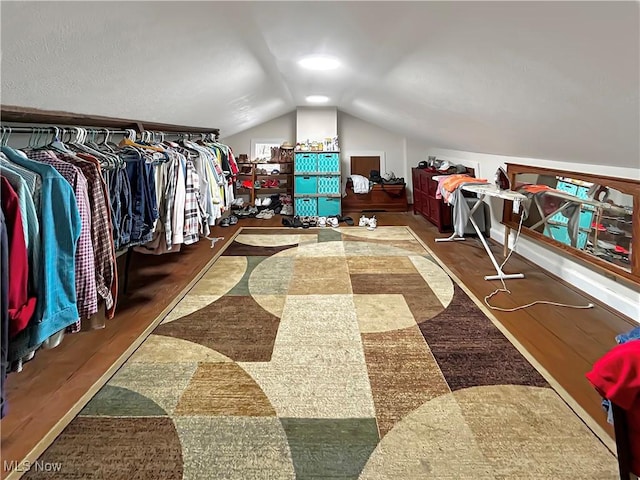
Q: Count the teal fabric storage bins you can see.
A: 6